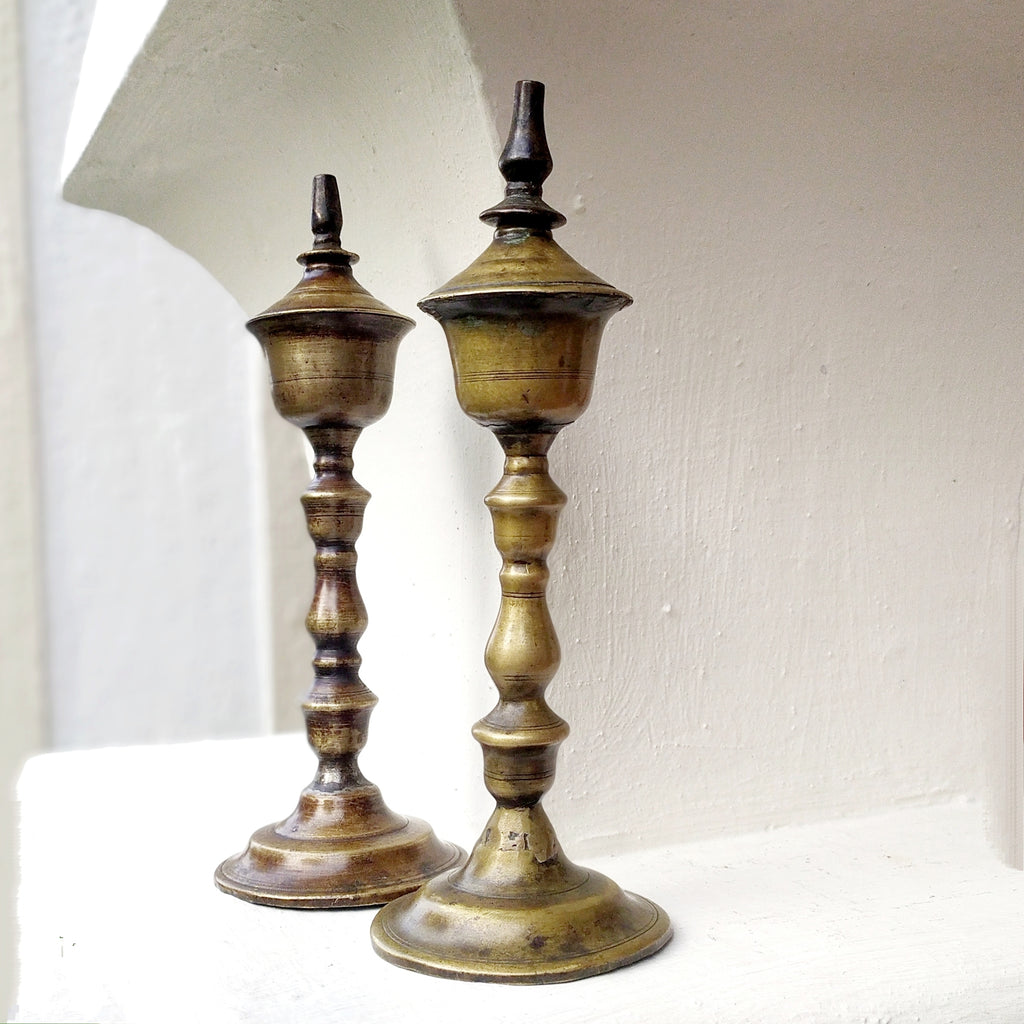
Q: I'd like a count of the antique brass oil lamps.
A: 2